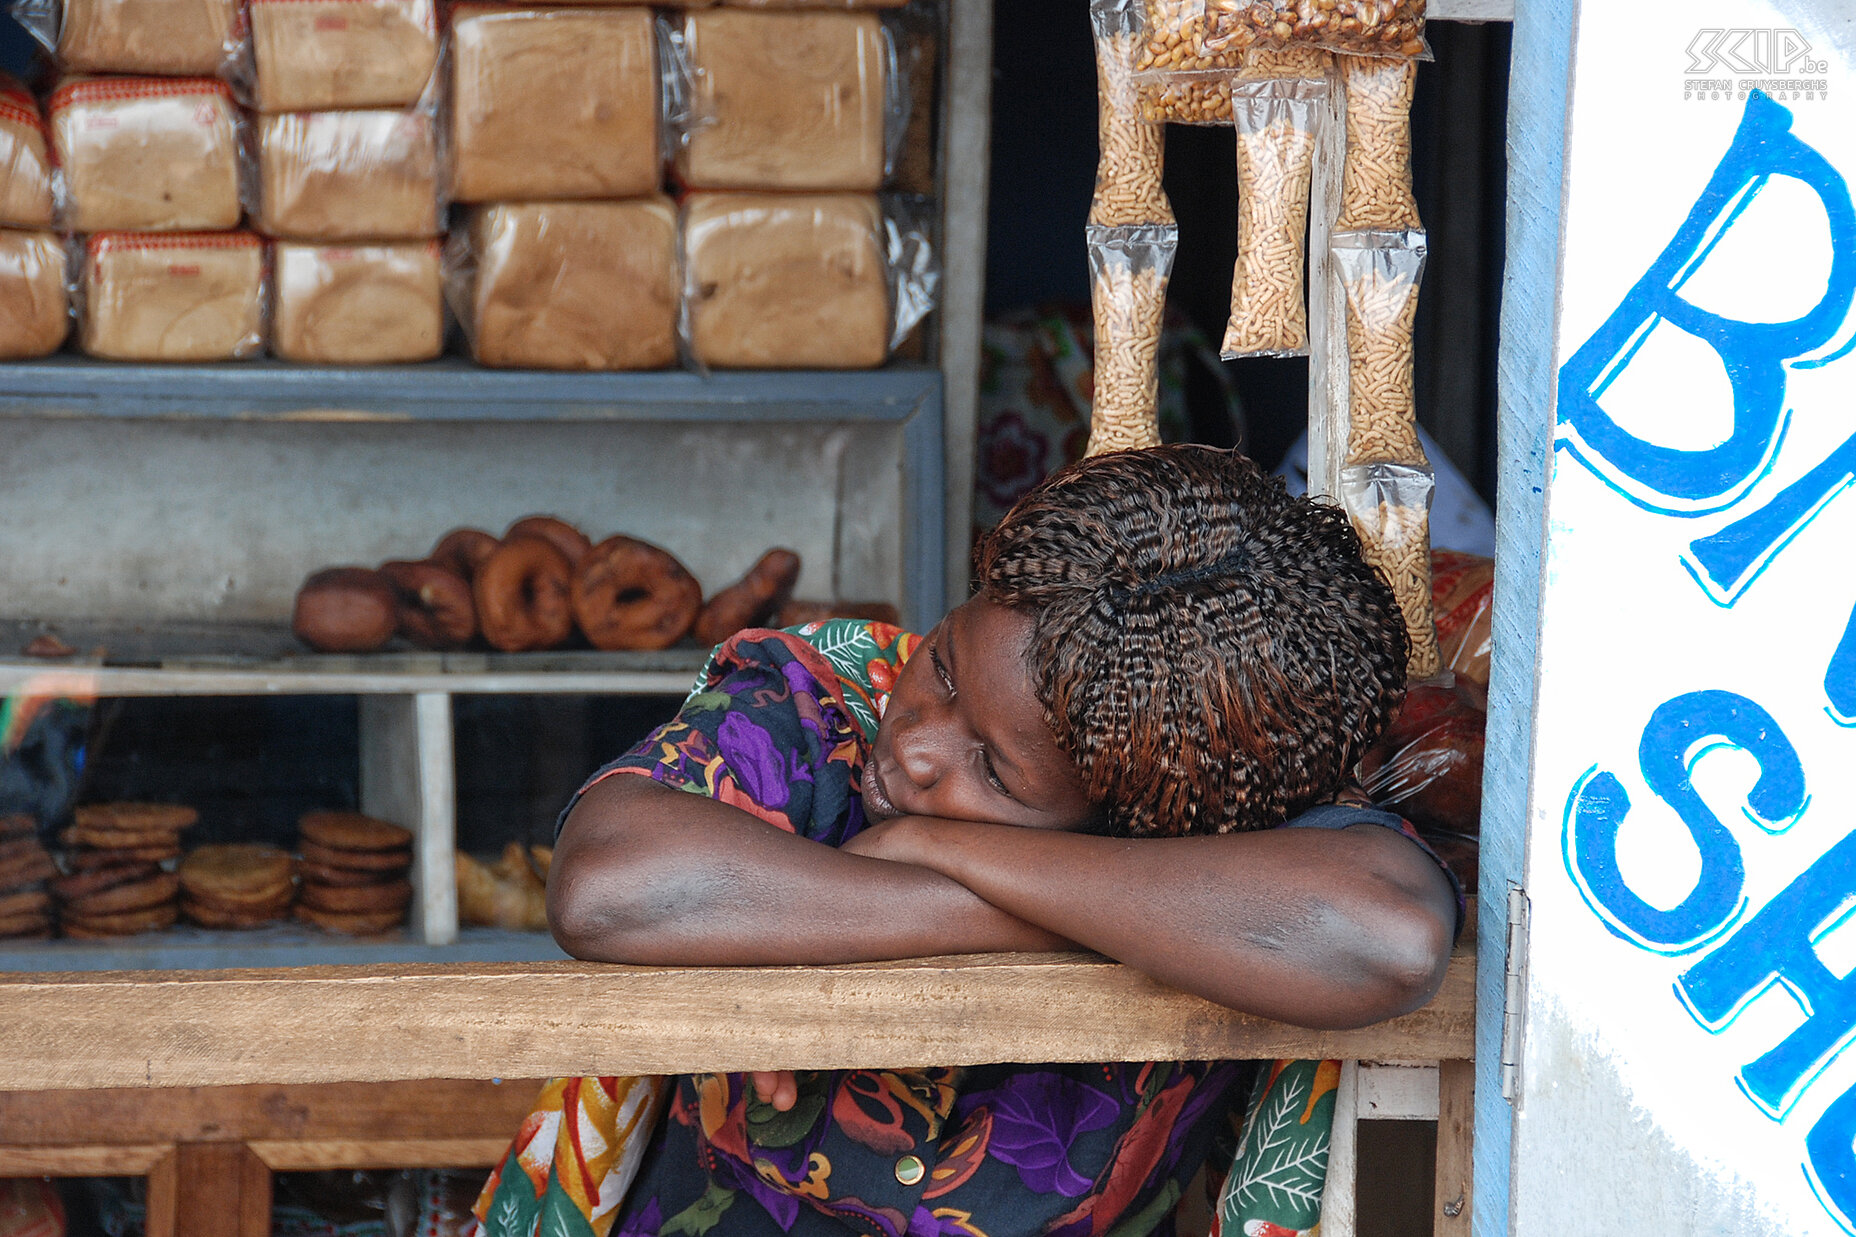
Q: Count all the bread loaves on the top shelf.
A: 12